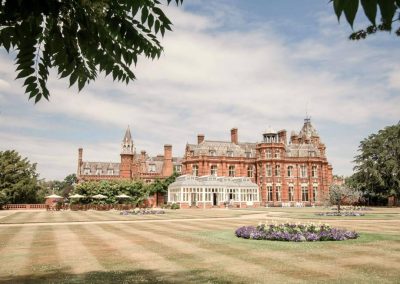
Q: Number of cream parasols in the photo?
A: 4